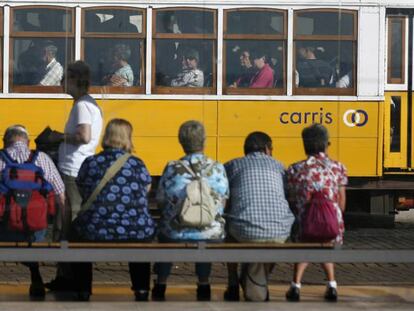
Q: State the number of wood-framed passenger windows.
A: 5